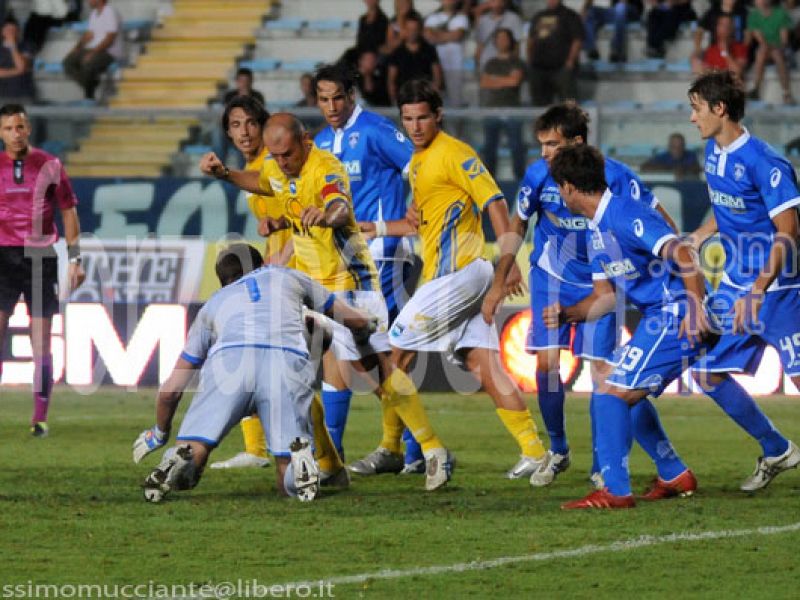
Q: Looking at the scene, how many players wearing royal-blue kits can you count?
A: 4